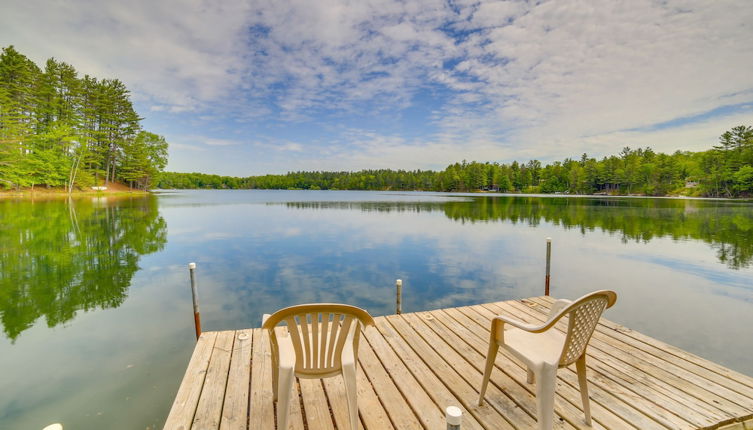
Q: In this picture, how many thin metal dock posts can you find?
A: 4